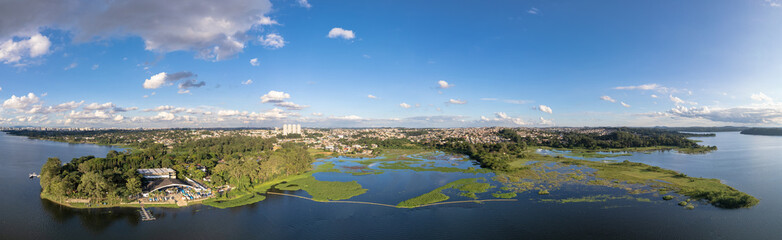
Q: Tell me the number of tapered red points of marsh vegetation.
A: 0